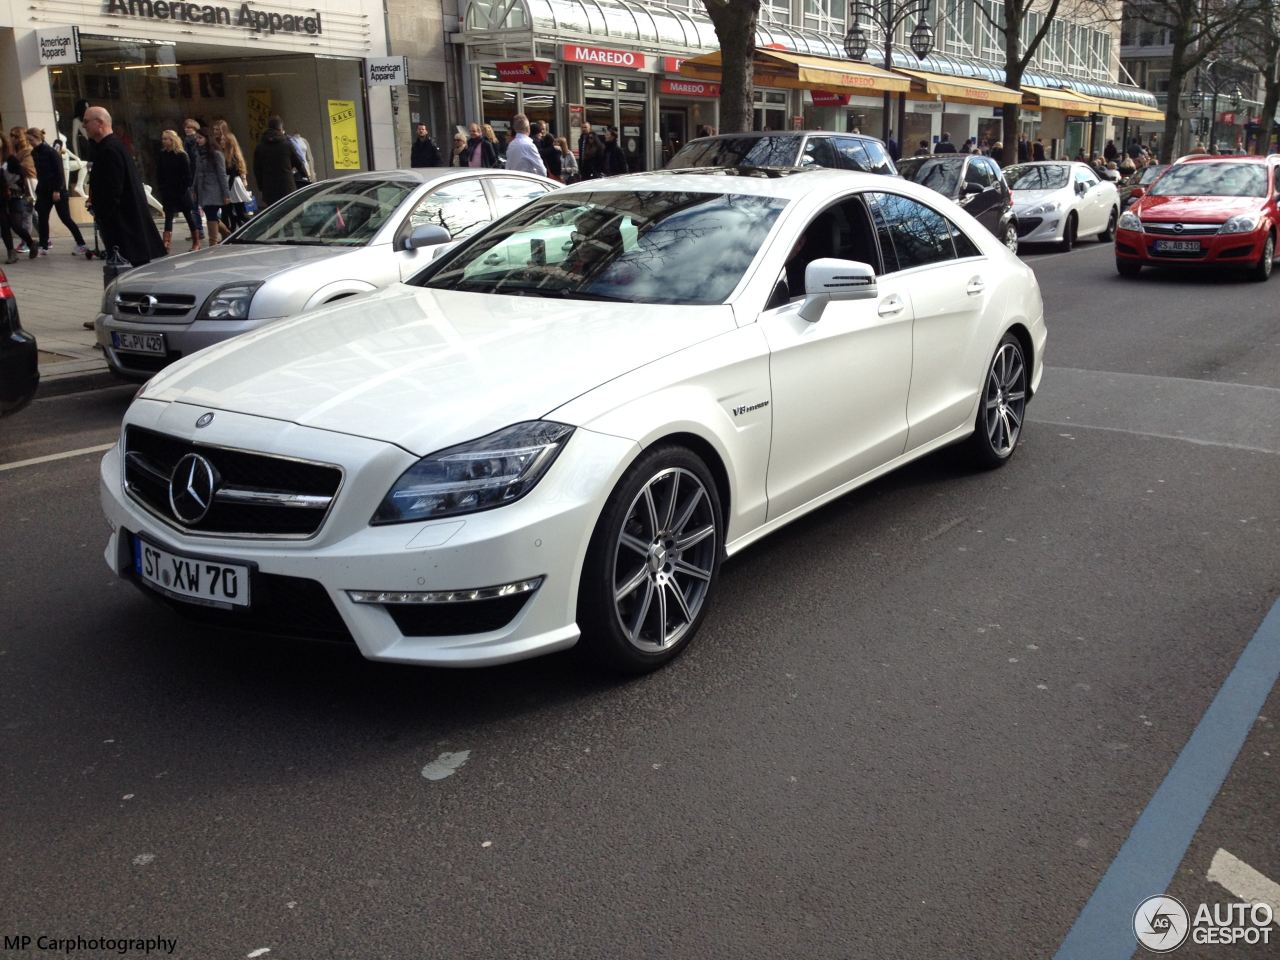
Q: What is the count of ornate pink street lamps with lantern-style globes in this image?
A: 0